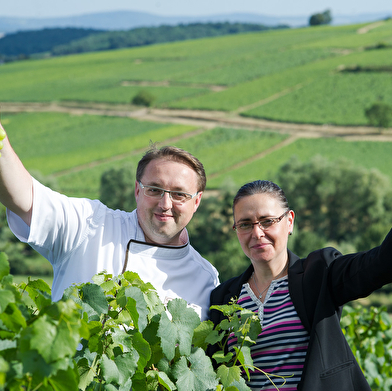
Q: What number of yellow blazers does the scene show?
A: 0